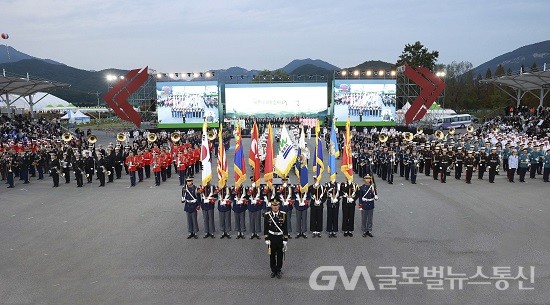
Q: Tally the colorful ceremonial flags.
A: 10